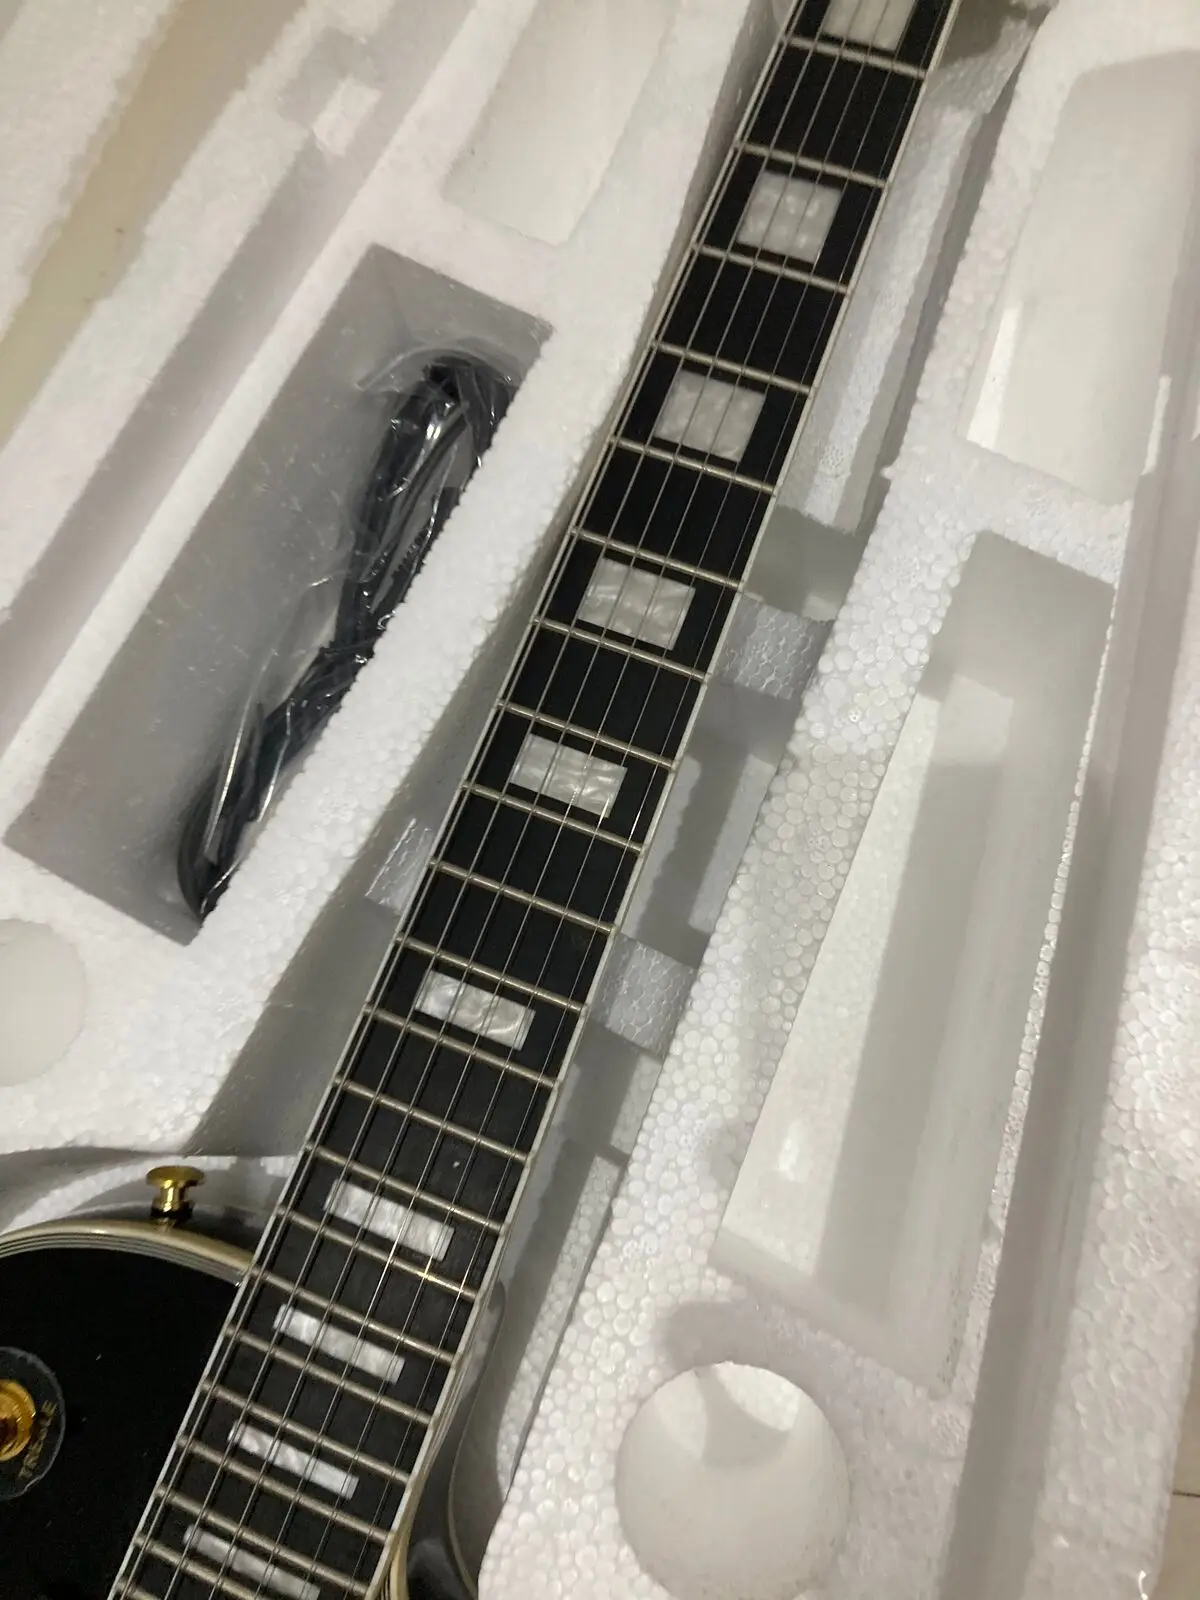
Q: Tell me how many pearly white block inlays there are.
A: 10